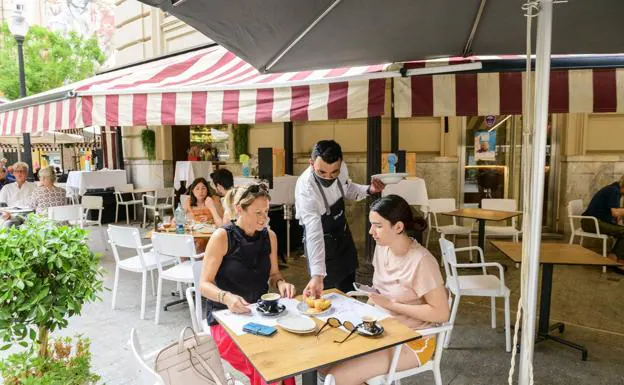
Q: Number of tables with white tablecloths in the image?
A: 4